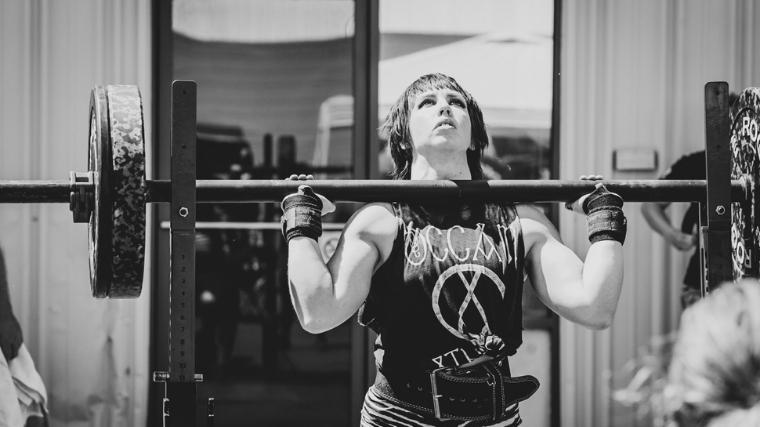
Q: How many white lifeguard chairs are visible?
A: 0